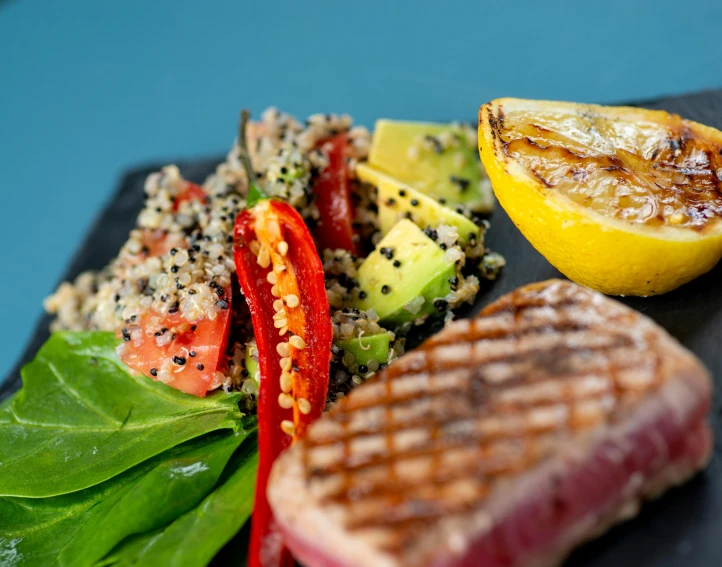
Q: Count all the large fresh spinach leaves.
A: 3